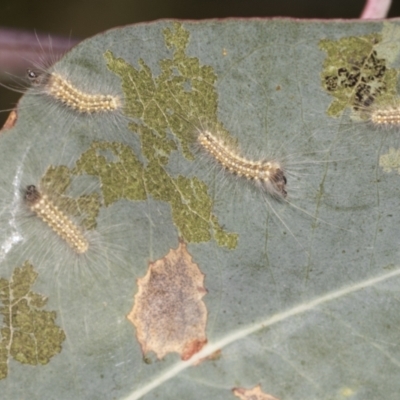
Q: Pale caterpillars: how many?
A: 4